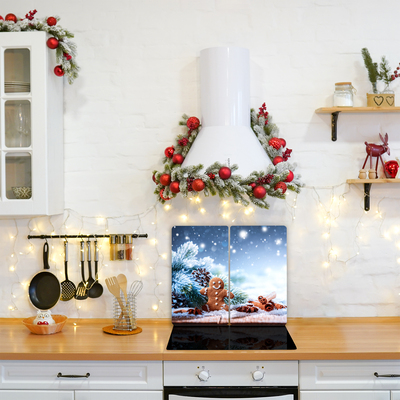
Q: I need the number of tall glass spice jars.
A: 3